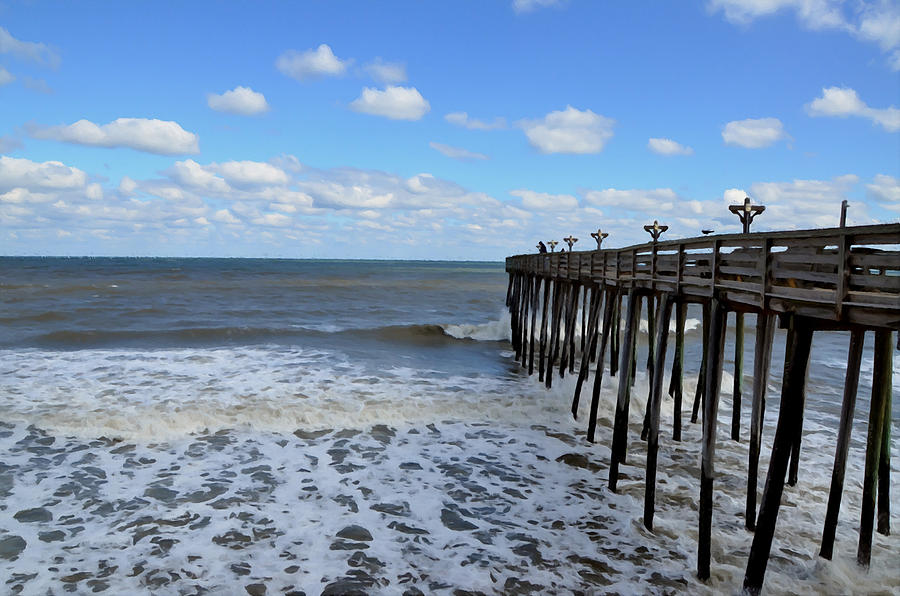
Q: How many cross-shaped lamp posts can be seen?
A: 5